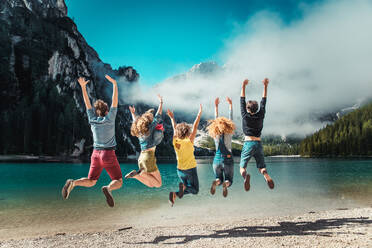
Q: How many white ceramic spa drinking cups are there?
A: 0